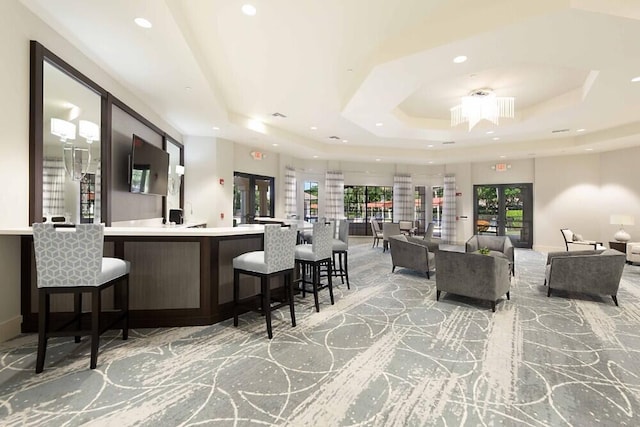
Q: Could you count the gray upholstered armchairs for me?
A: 4